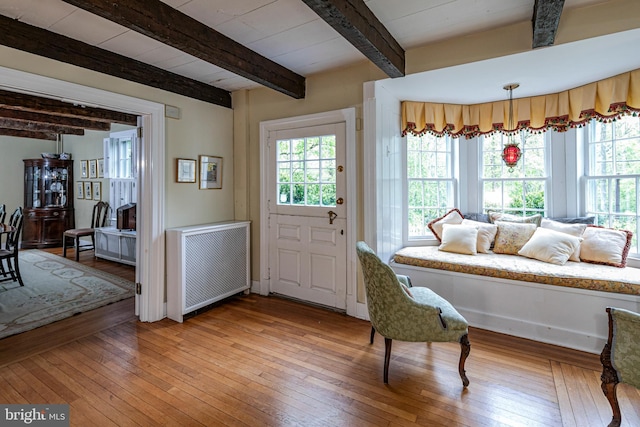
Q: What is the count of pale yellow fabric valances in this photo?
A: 1